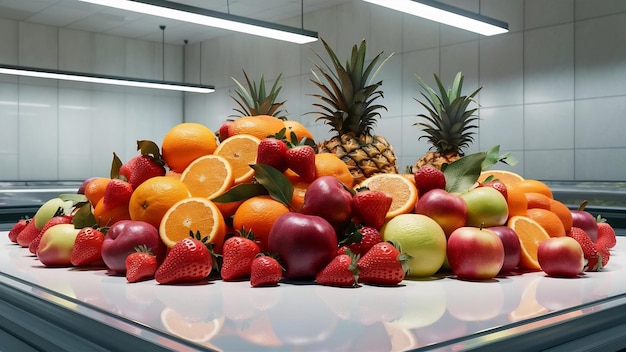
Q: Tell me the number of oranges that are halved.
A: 6